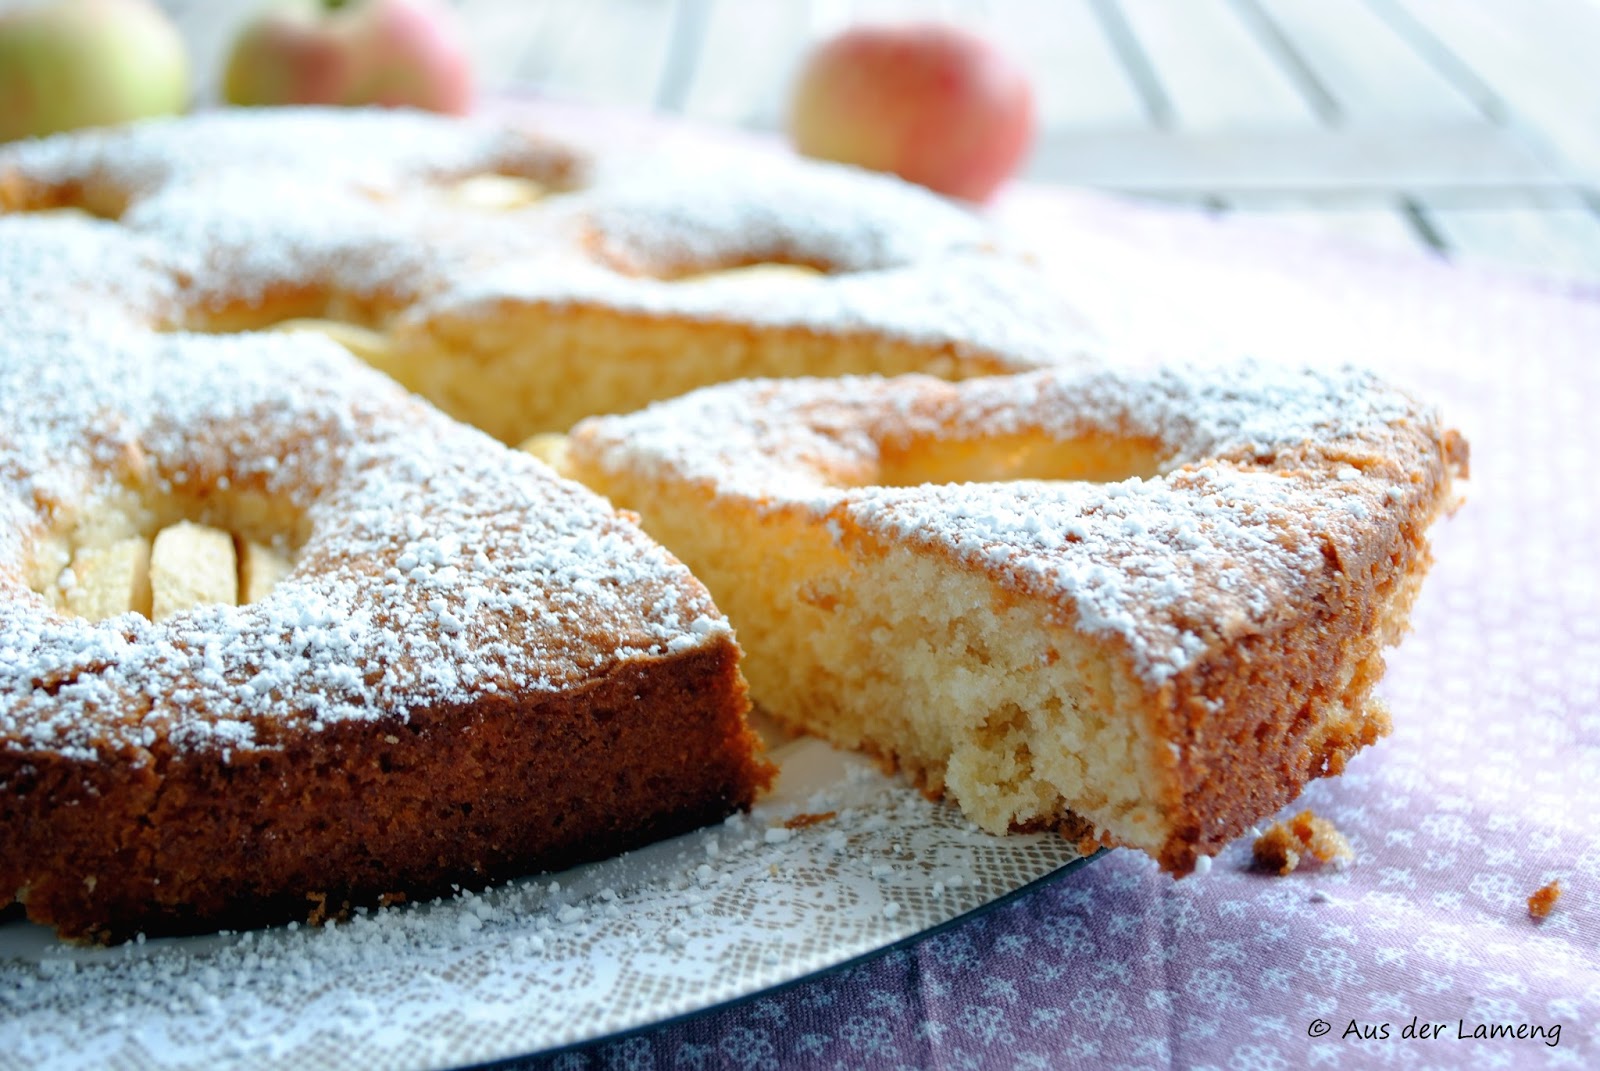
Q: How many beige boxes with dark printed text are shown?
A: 0